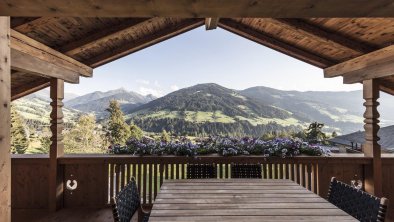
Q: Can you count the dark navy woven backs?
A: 4